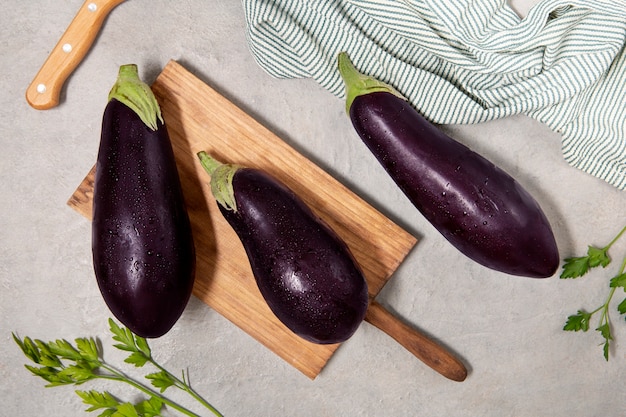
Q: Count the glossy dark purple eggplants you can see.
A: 3